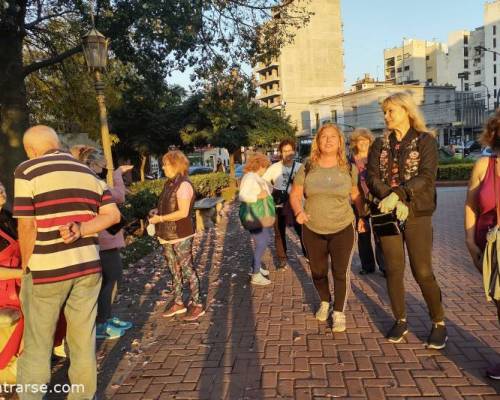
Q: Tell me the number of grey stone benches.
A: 1